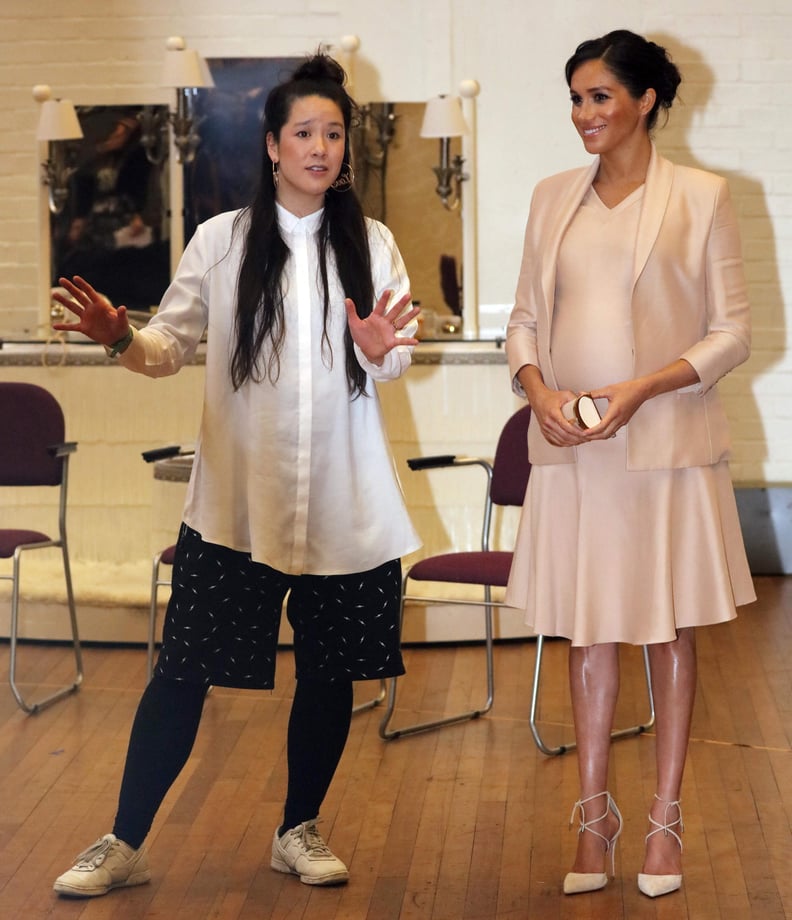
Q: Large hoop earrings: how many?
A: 2